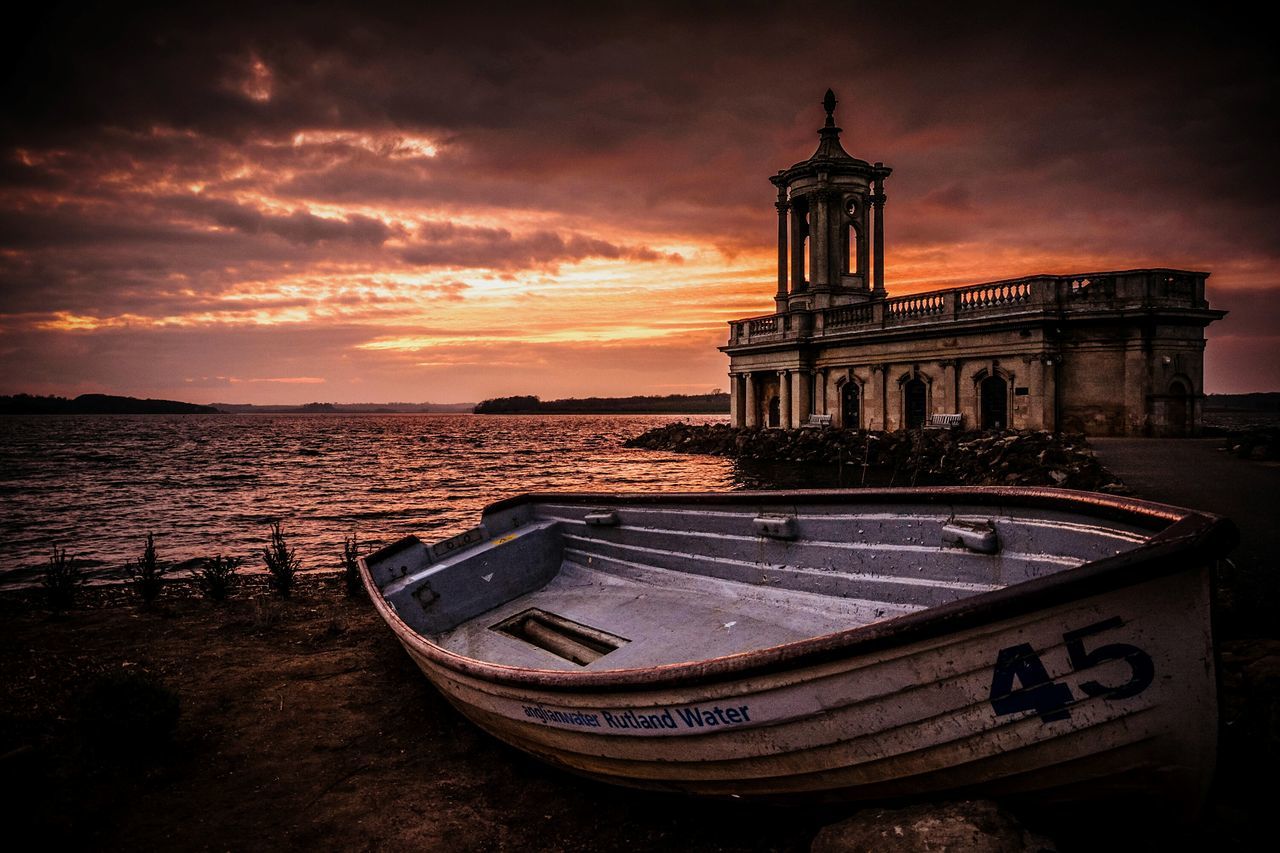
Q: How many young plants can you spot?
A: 5